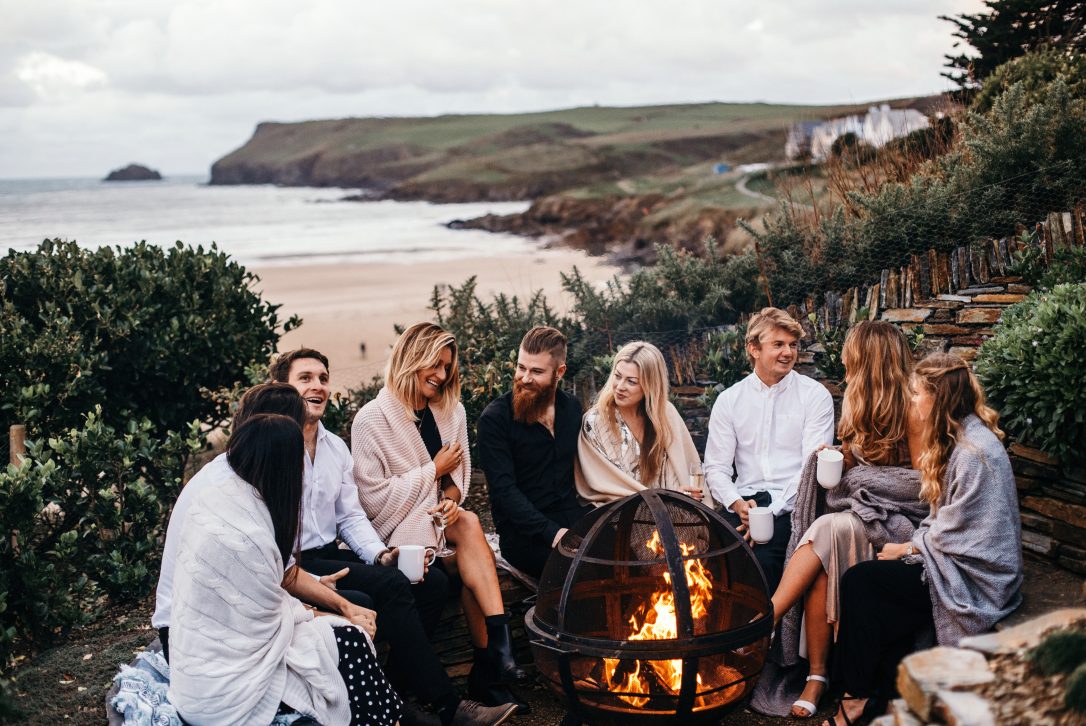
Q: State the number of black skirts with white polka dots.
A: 1